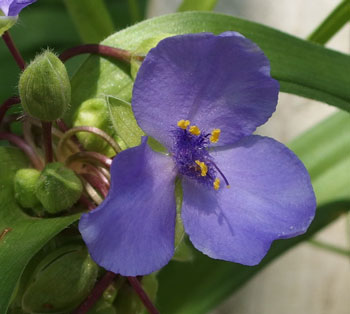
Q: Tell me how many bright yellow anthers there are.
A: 5